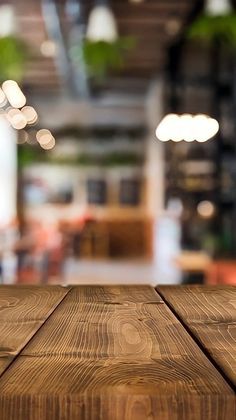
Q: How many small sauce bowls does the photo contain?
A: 0